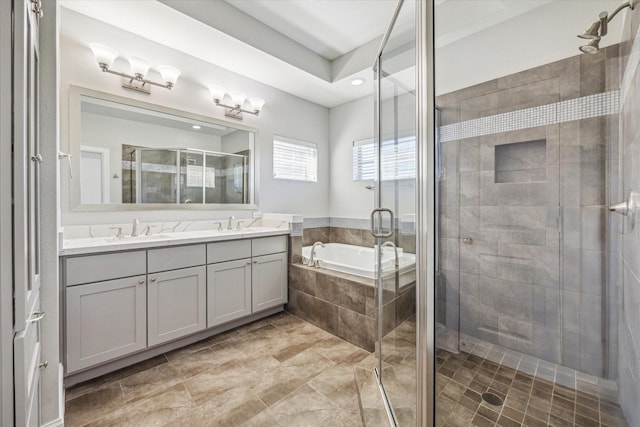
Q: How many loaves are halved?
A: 0